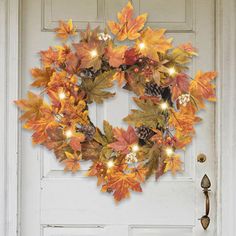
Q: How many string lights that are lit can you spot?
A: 9